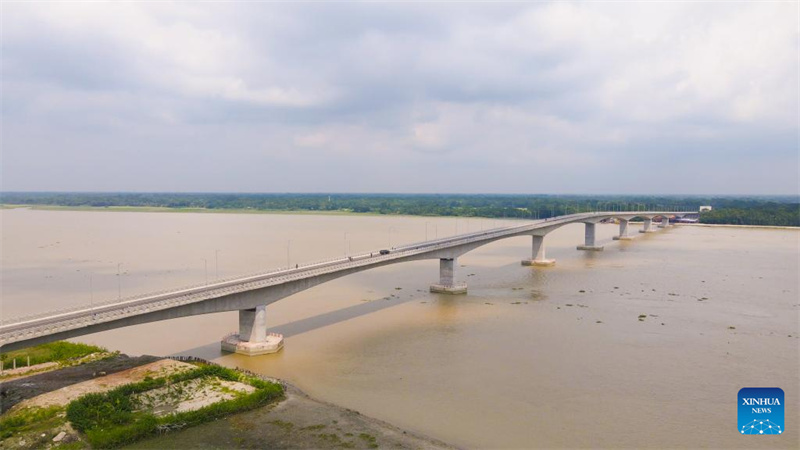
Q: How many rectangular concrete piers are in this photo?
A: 7